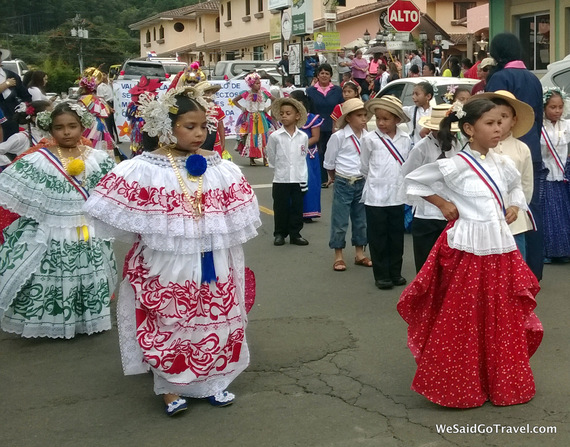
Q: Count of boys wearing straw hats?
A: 5